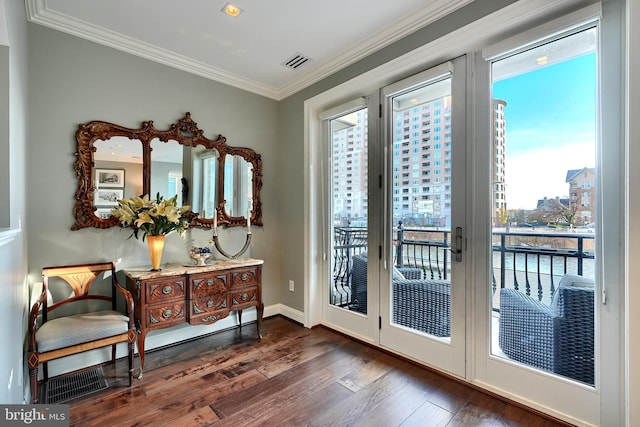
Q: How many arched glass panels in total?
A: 3